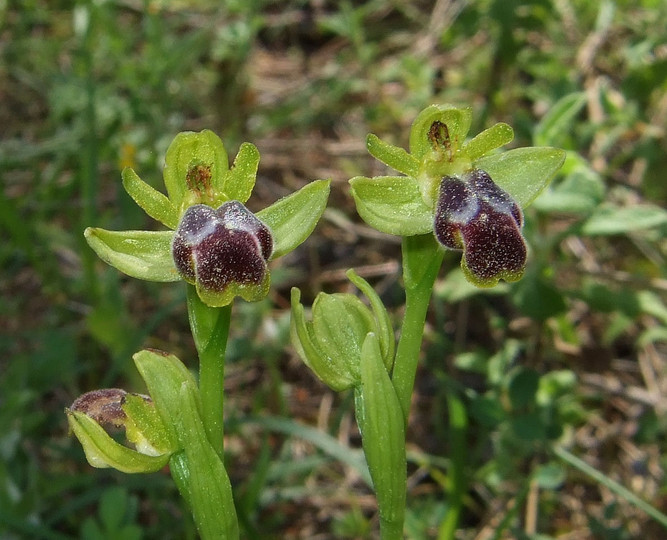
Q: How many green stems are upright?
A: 2